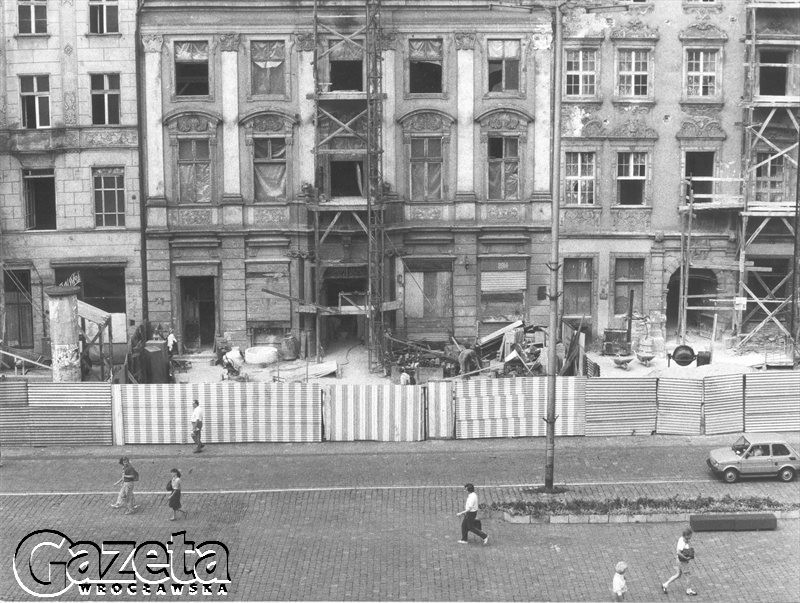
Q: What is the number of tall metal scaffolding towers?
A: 2